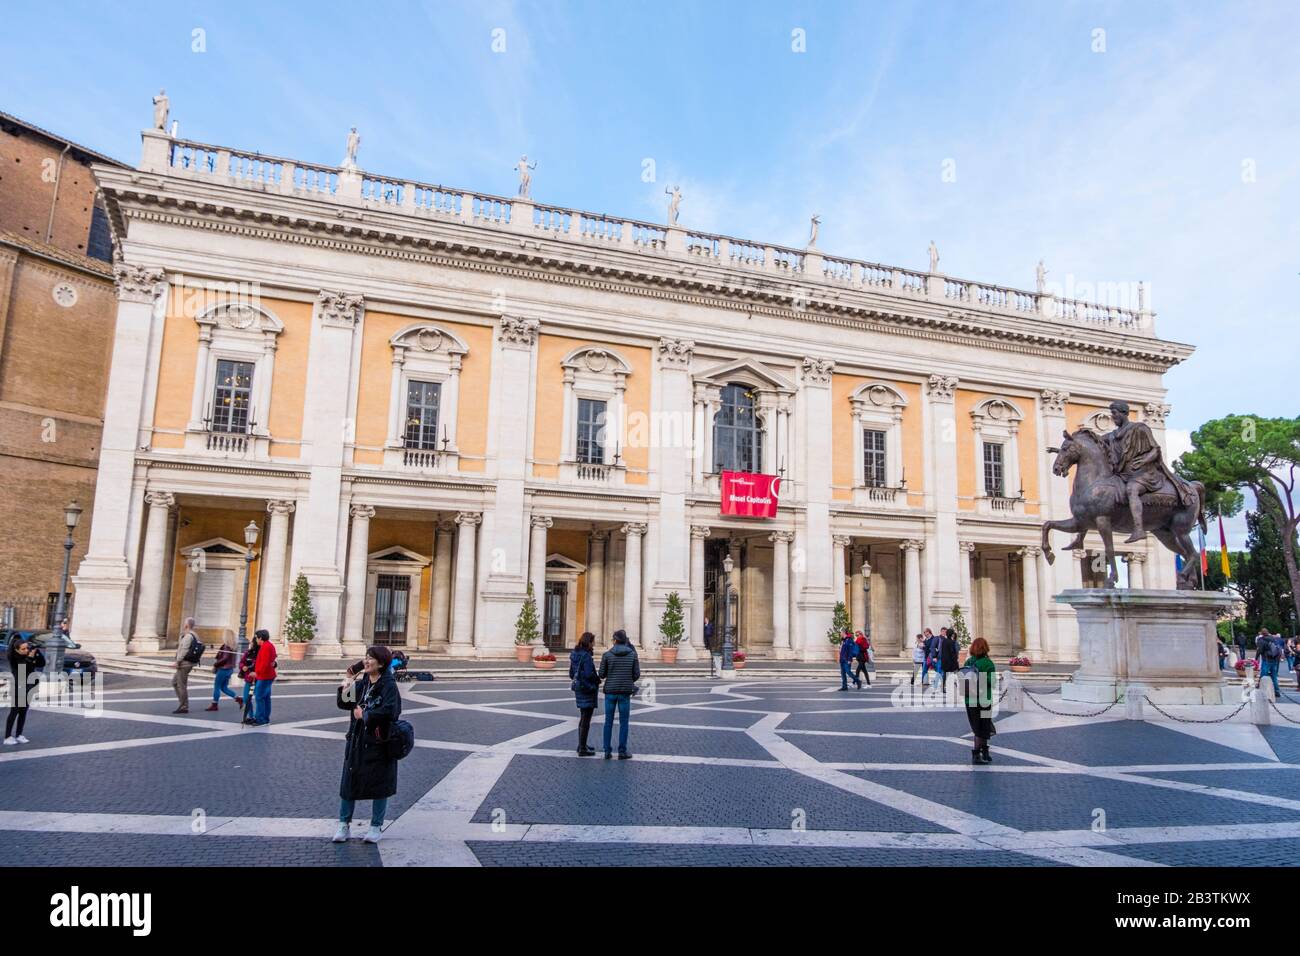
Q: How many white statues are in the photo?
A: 8